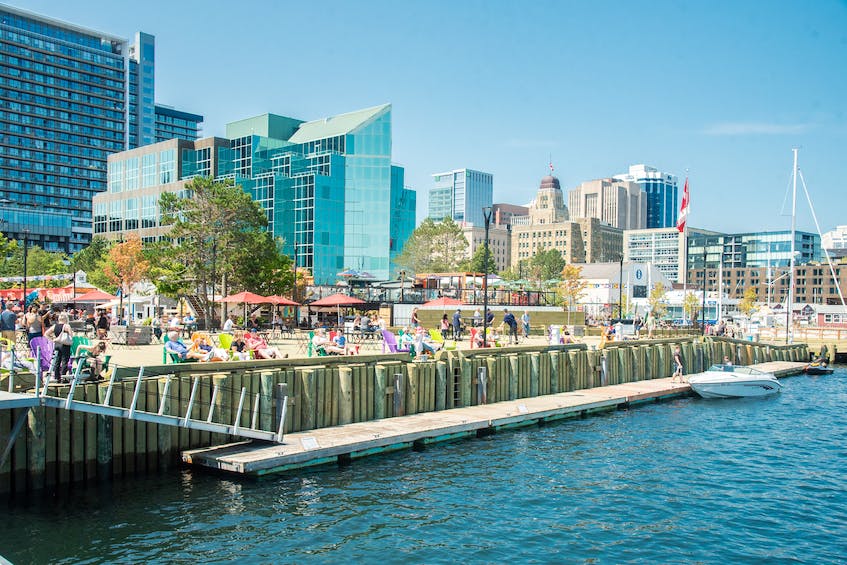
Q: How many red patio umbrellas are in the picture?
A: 5